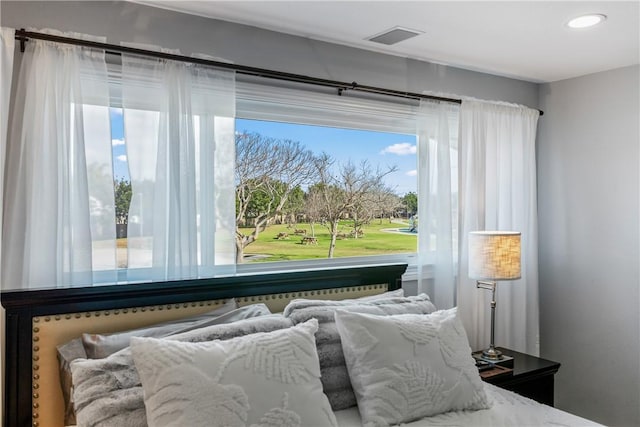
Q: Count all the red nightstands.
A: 0